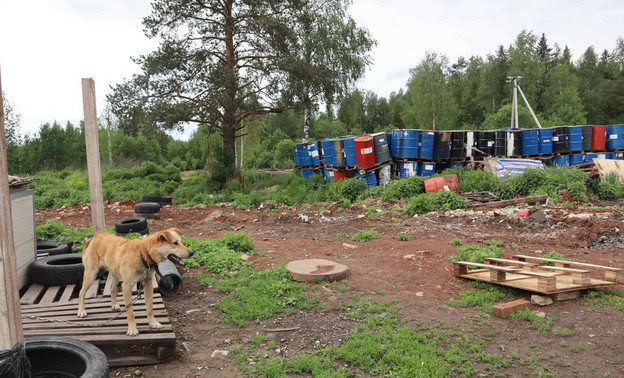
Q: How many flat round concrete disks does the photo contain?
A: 1